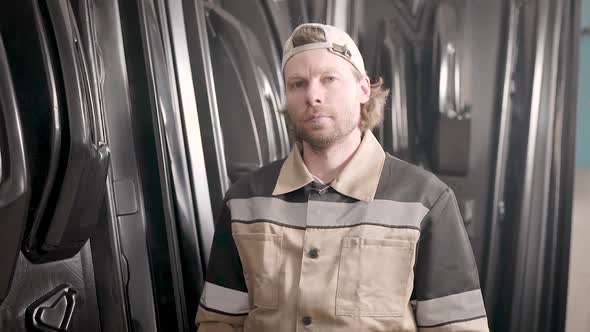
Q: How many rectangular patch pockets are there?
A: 2